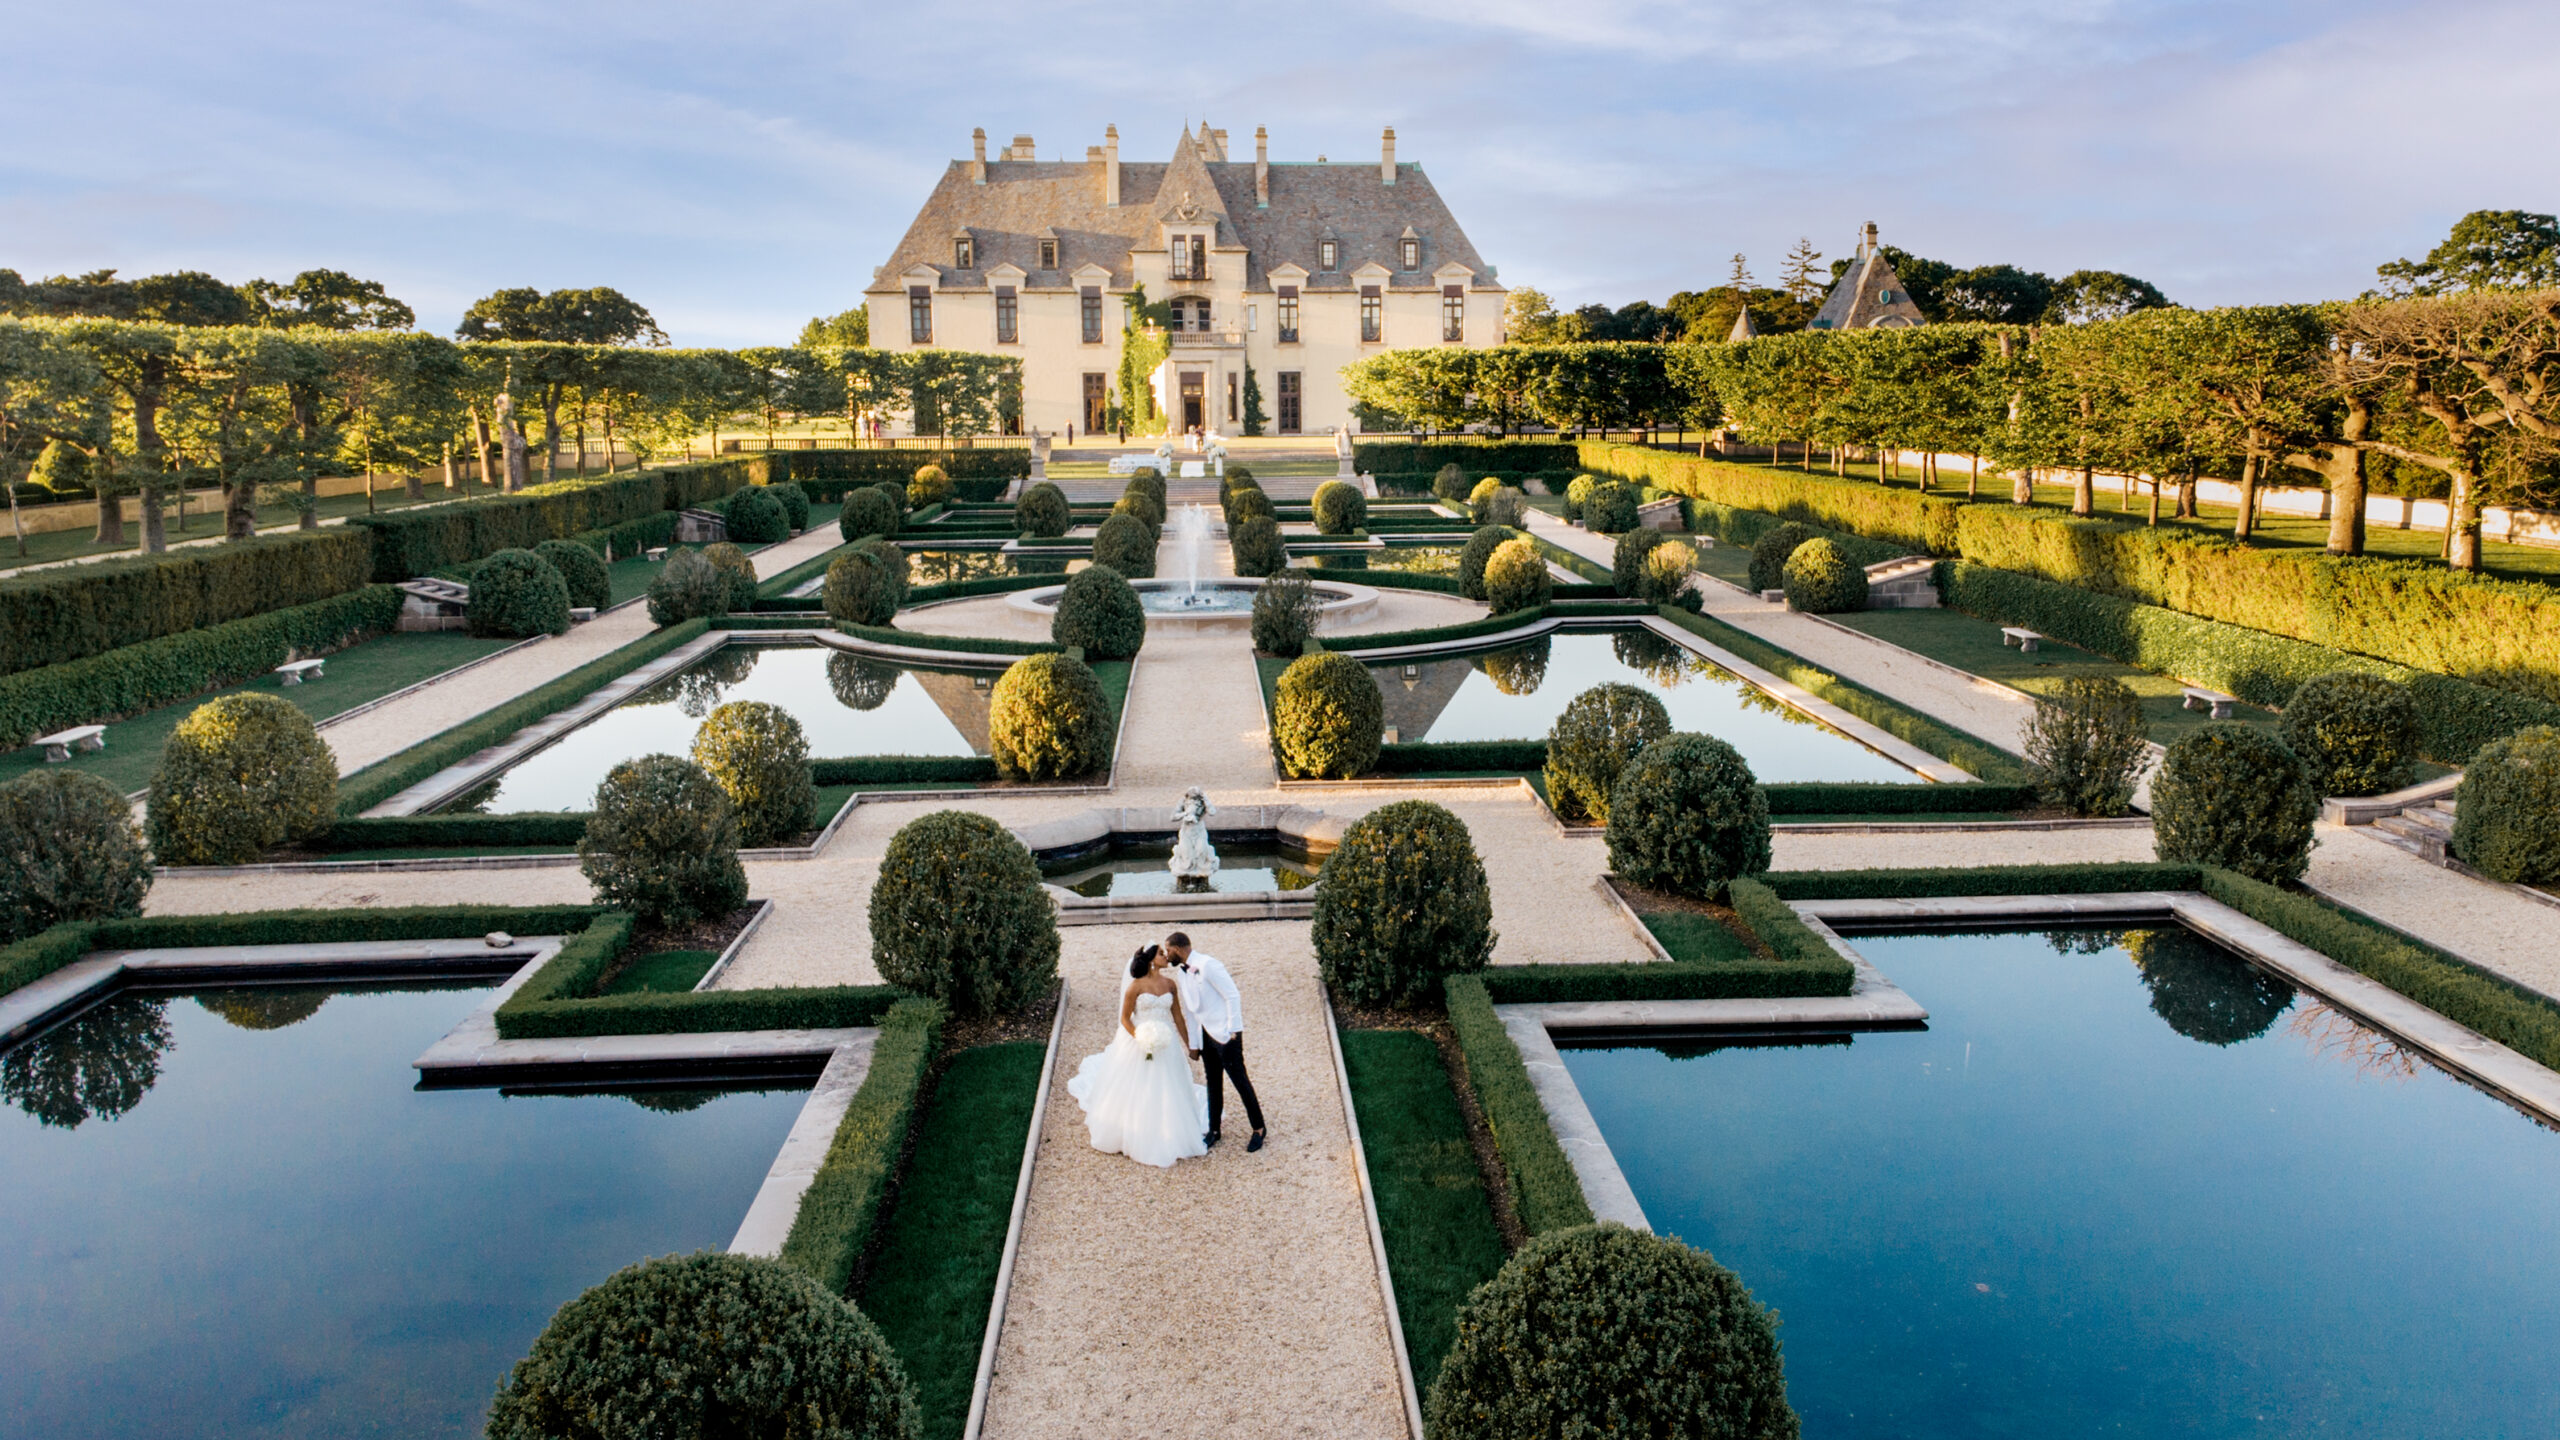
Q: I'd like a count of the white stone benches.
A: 6